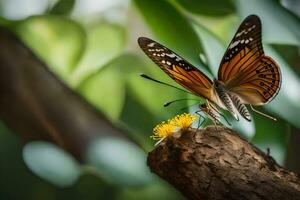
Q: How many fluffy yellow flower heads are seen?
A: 2